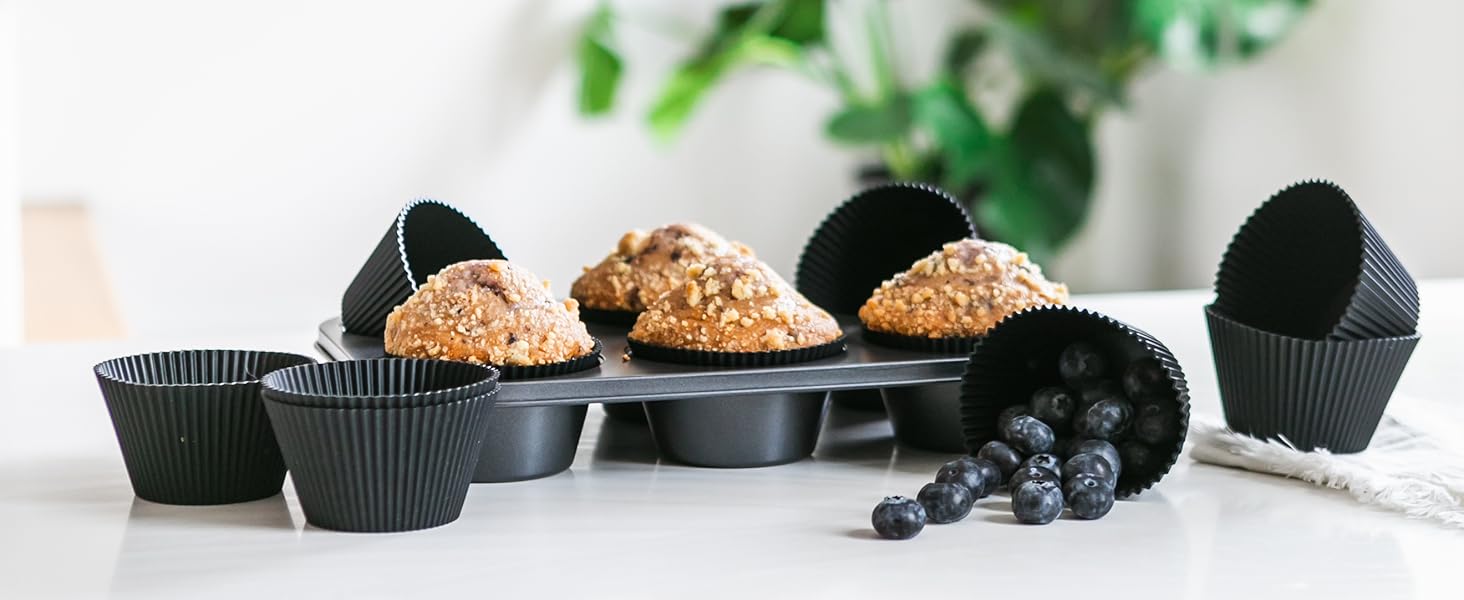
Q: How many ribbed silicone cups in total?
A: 12